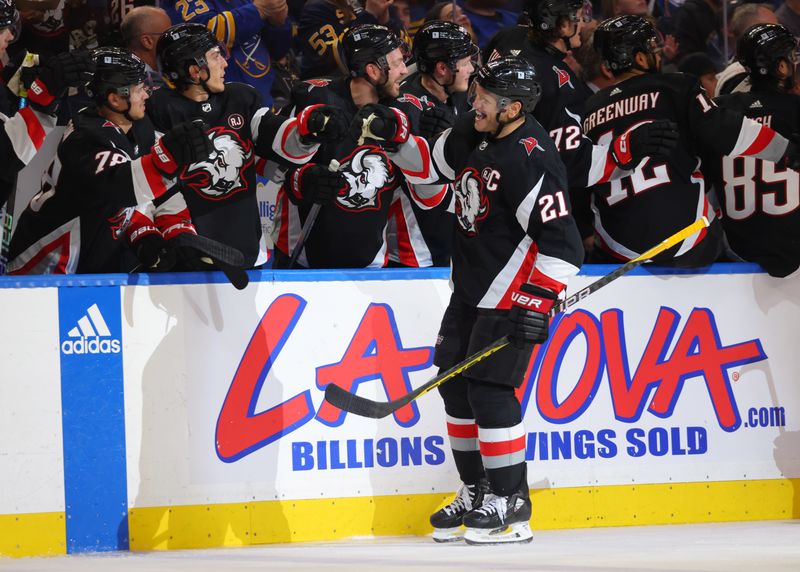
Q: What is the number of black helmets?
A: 9